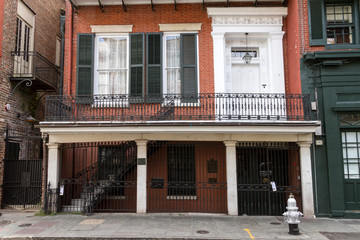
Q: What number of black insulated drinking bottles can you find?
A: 0